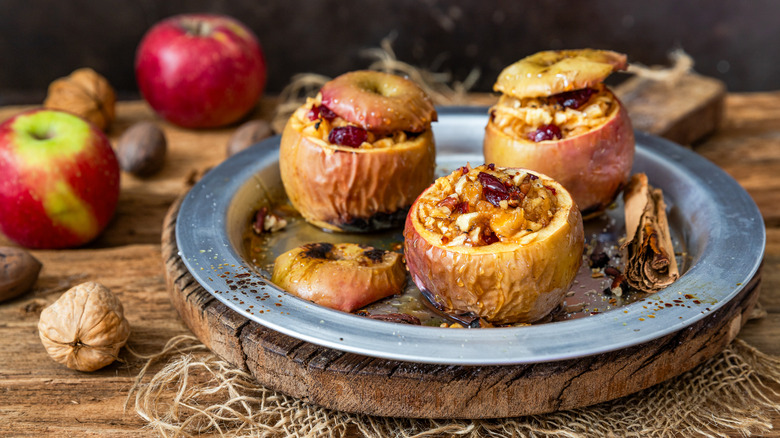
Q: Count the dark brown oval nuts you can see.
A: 3